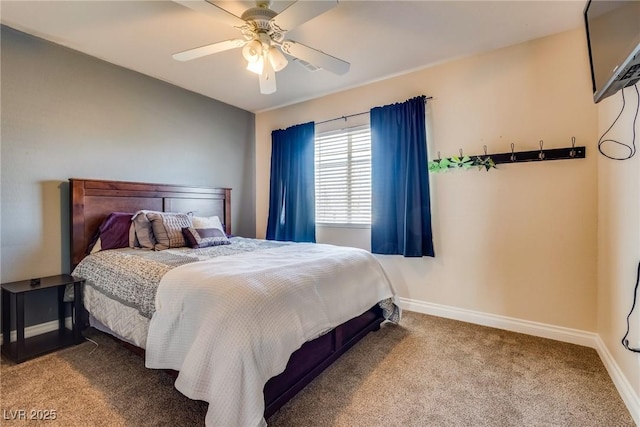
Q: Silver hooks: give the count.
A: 6